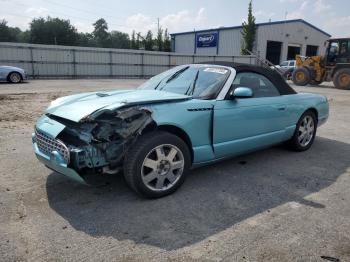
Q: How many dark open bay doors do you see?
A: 3